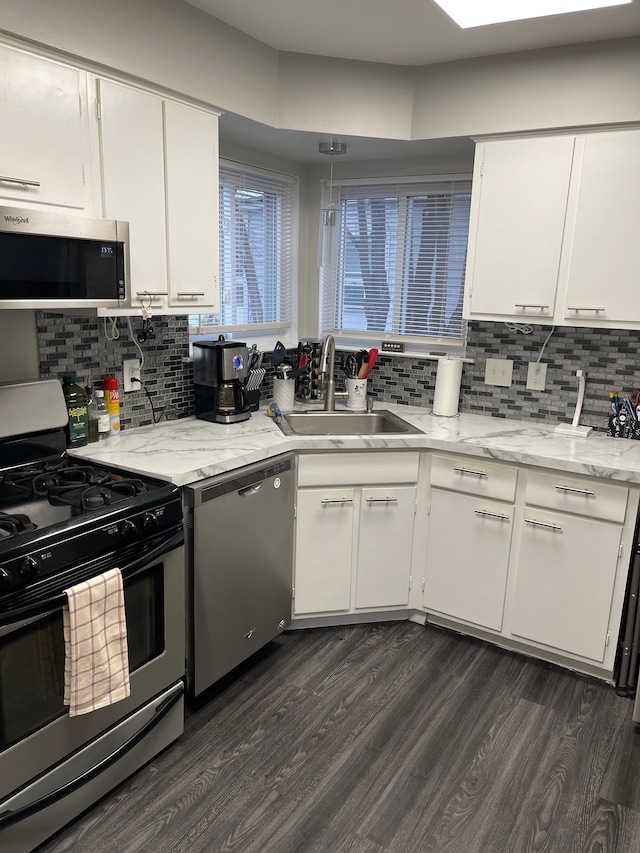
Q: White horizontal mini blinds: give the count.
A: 2